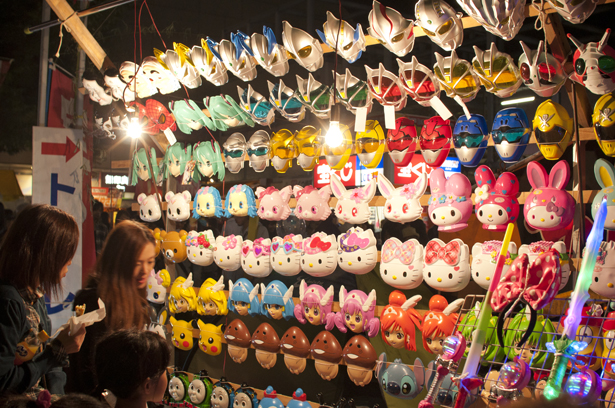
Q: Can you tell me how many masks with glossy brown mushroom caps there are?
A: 5